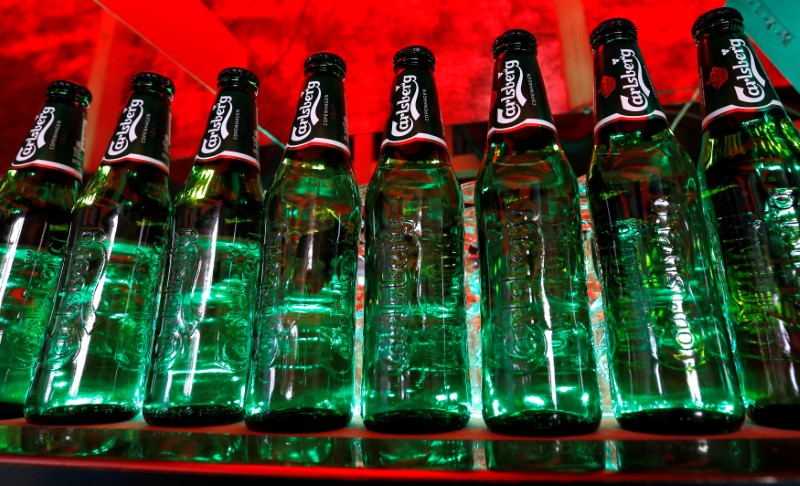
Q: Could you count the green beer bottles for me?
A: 8